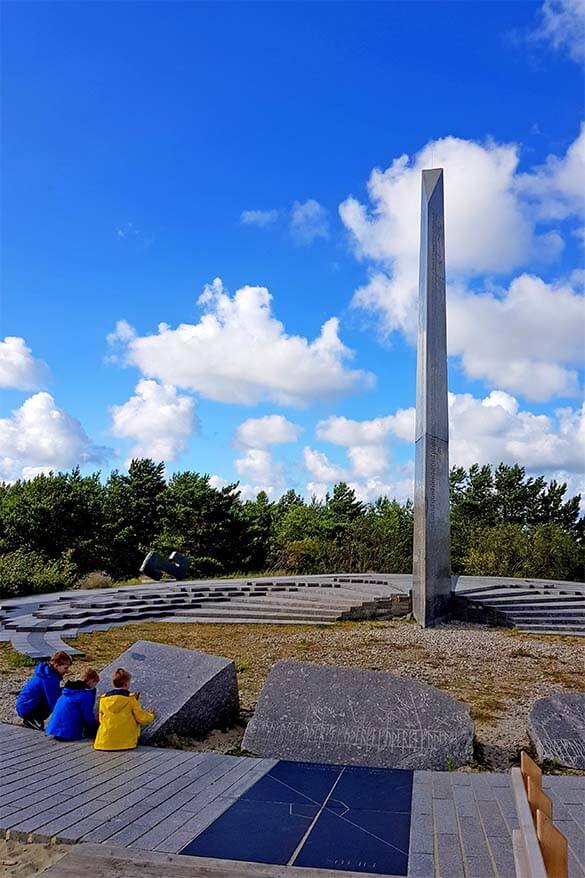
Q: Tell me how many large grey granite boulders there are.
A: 3